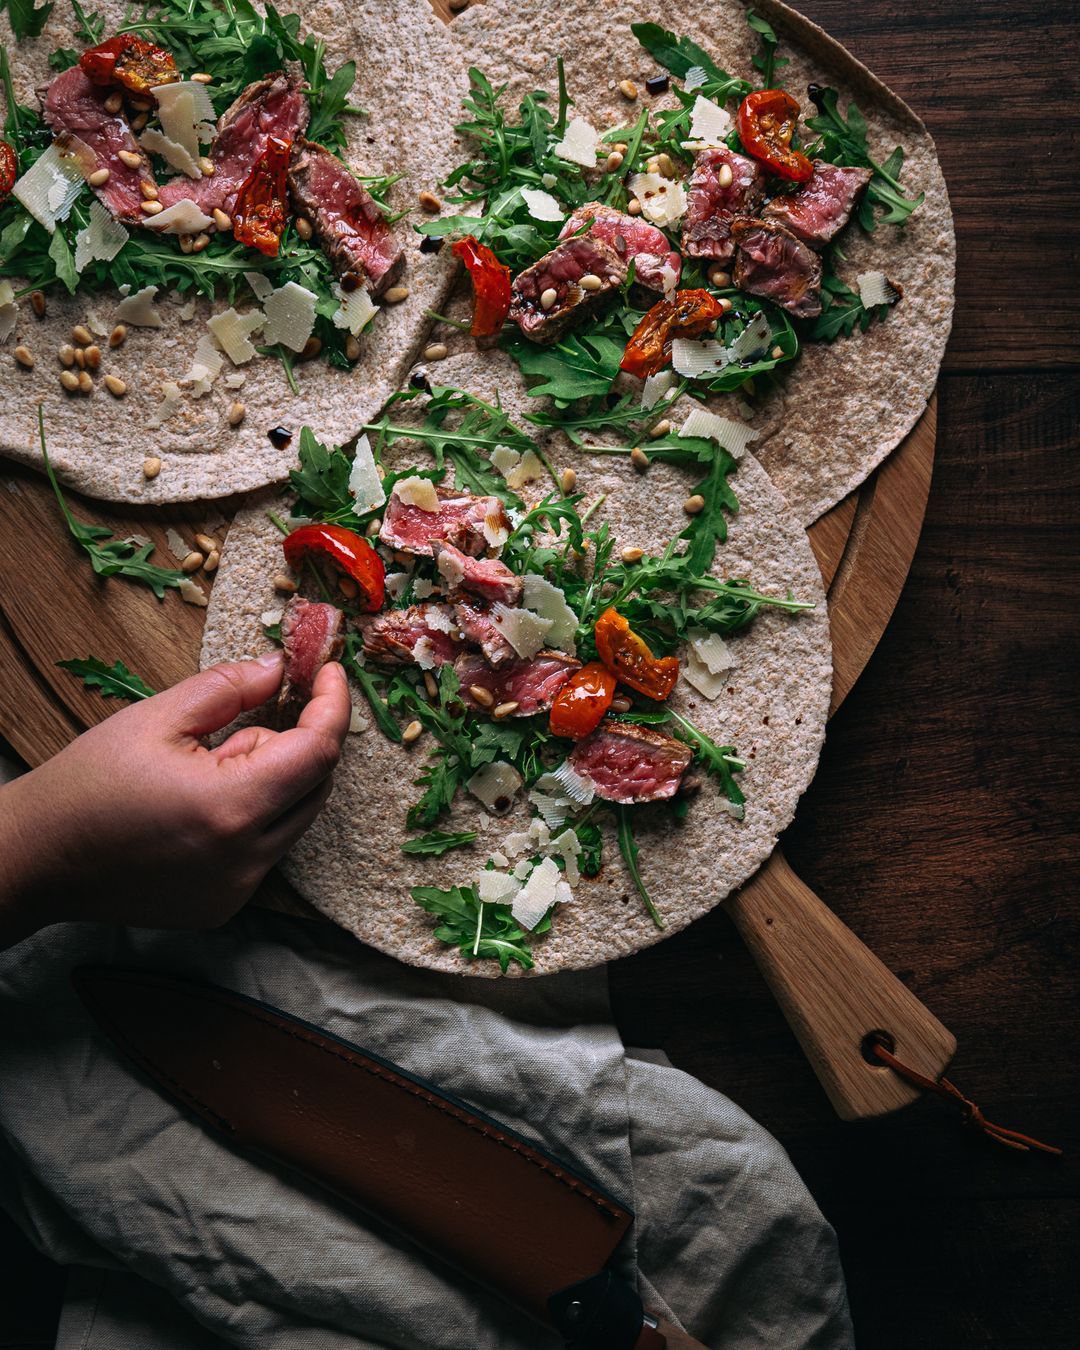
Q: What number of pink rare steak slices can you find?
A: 15